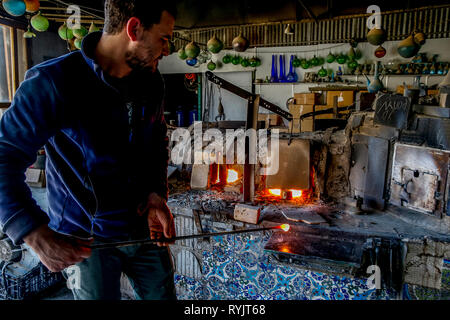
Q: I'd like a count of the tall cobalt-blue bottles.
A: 3